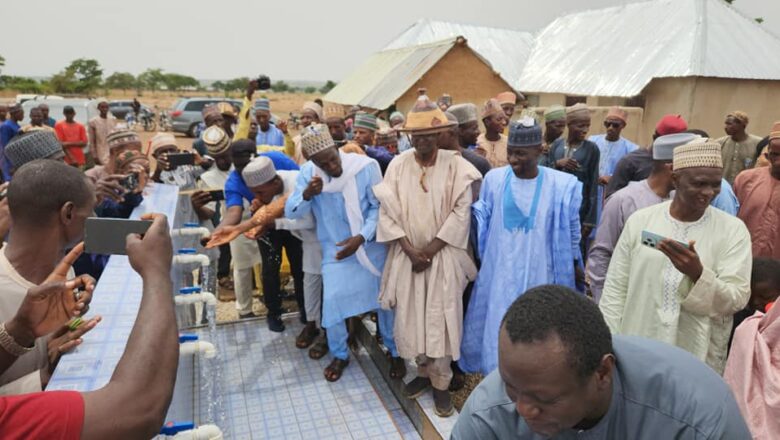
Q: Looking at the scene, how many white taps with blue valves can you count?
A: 5